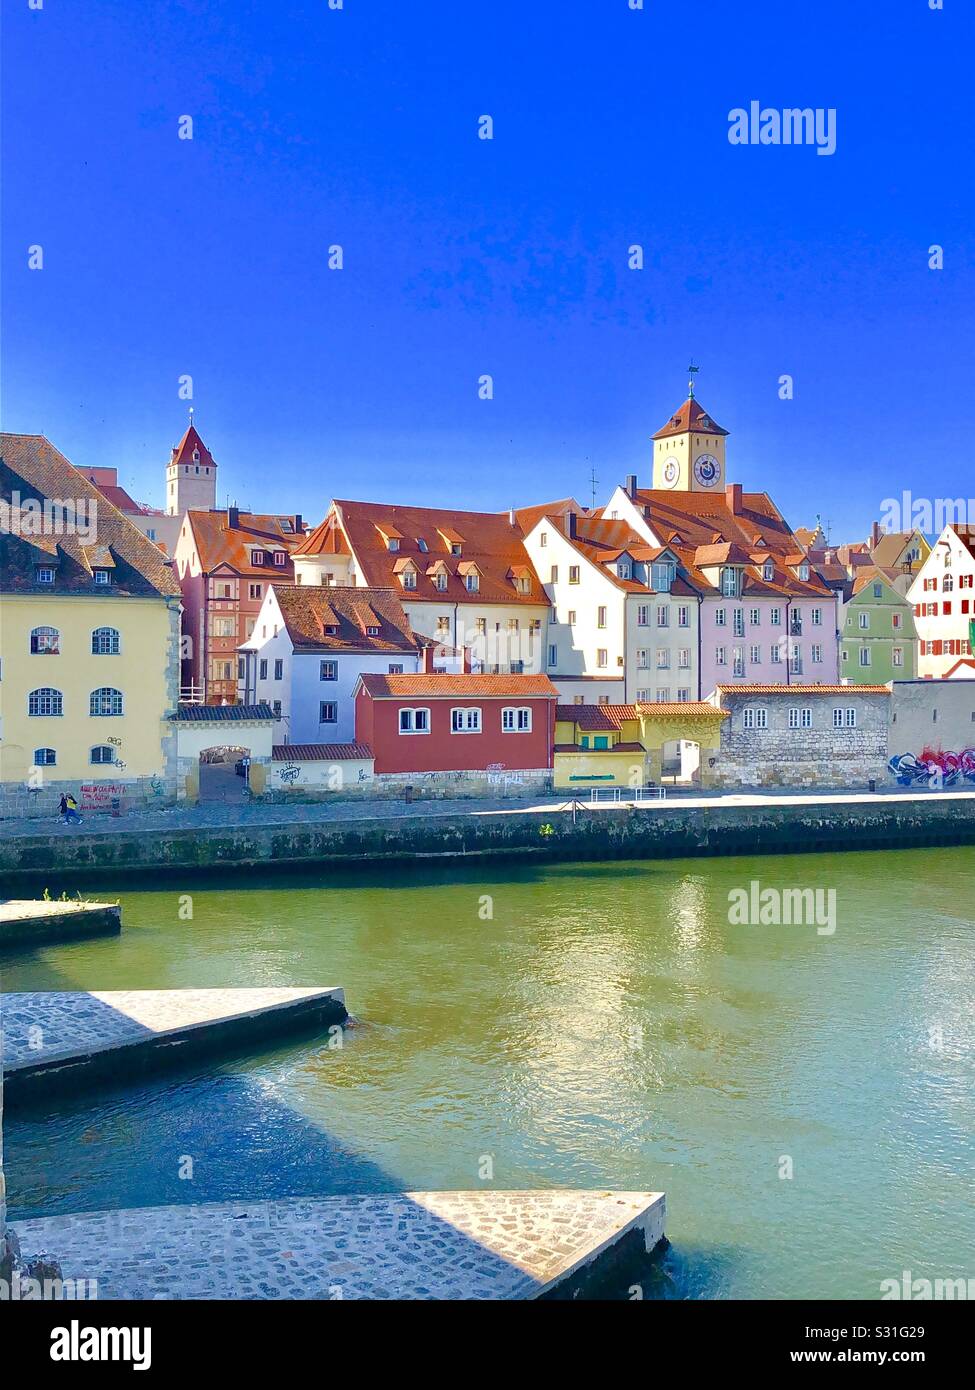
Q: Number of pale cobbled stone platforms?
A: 3